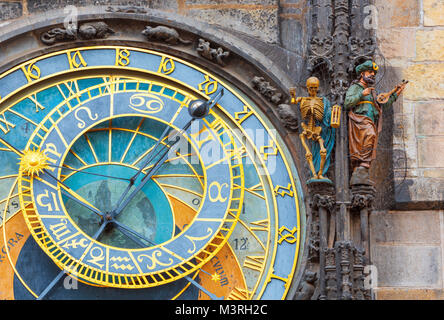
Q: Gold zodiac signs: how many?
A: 12